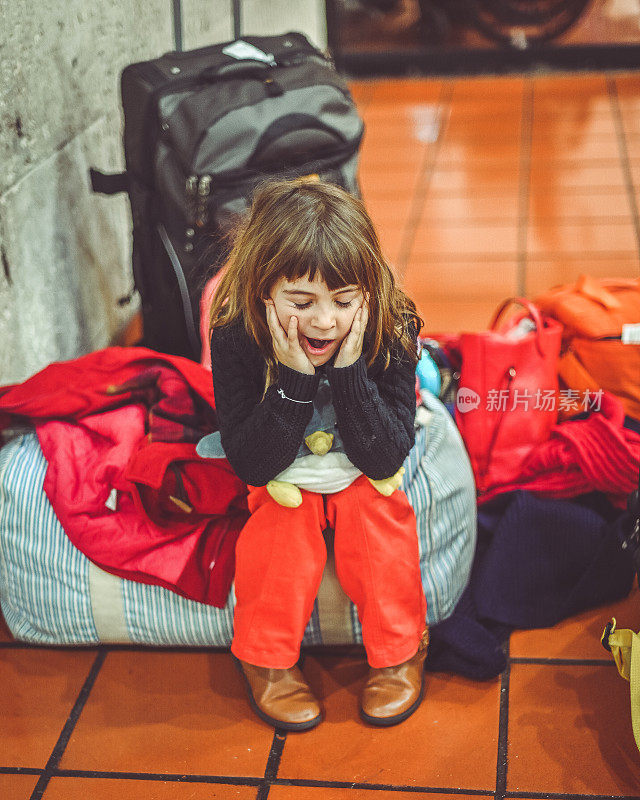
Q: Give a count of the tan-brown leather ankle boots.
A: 2